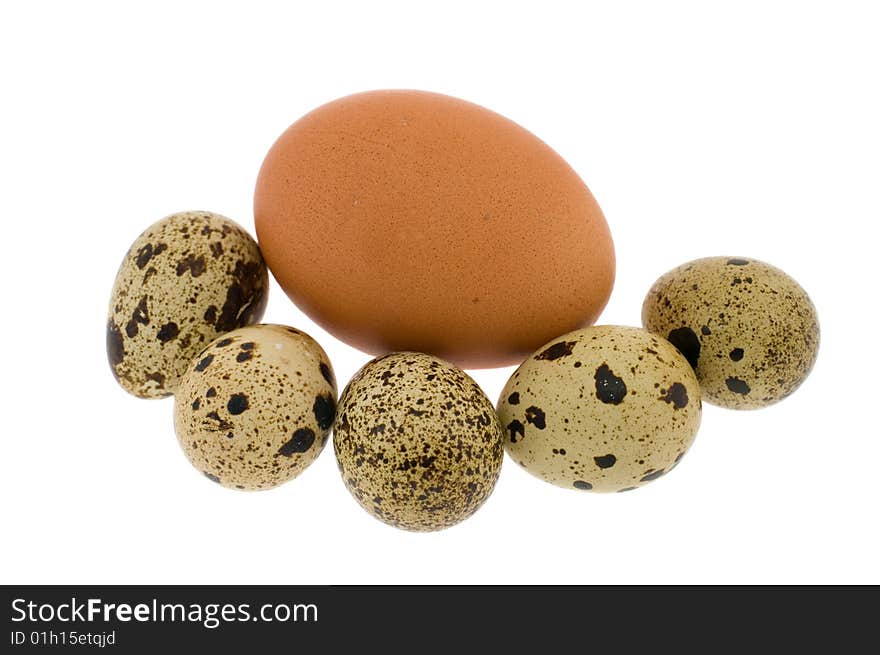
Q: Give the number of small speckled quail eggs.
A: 5